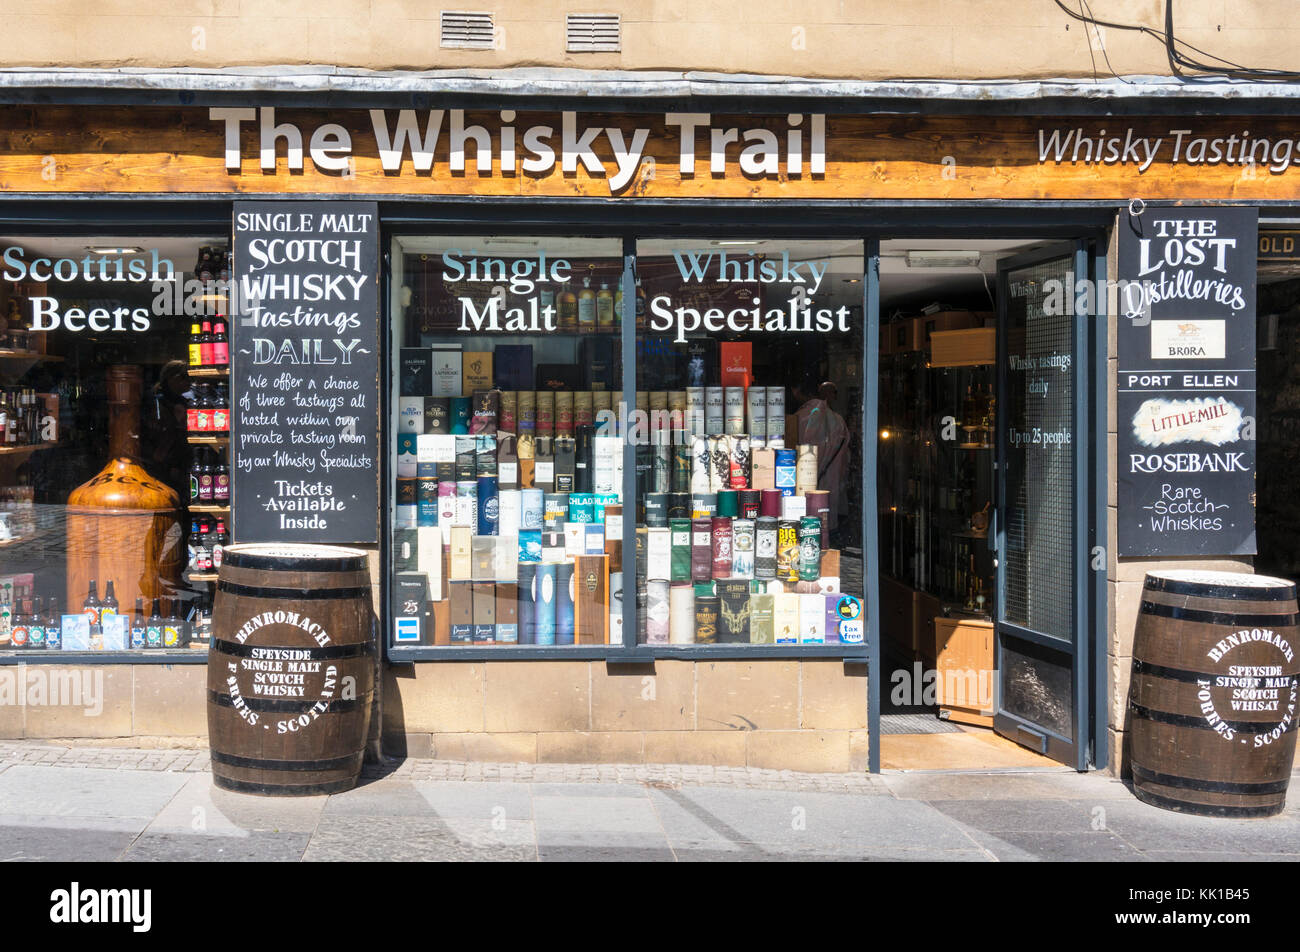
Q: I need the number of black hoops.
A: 12